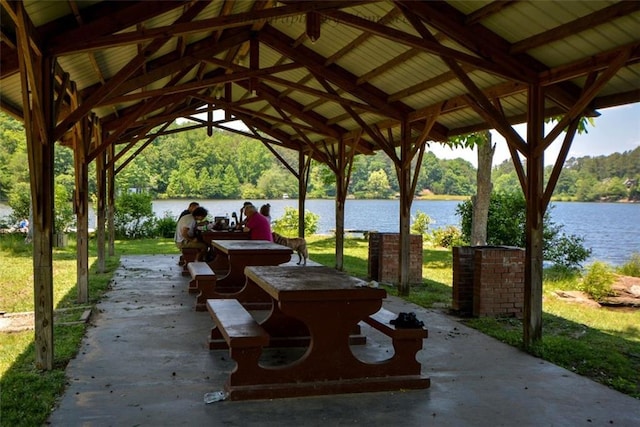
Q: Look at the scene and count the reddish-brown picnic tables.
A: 3